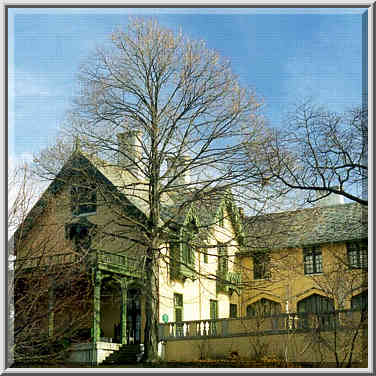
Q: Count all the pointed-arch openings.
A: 3